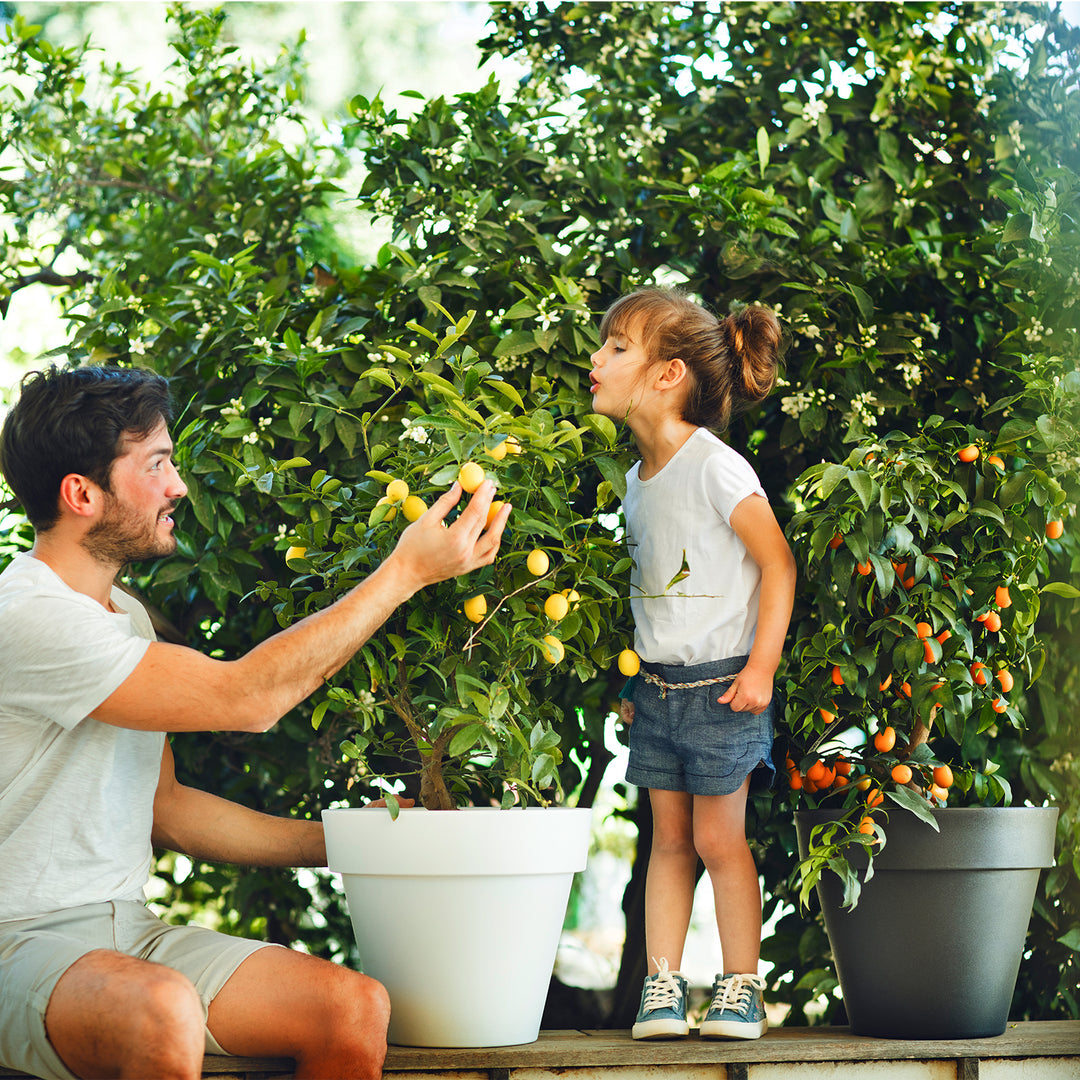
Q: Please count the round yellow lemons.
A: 14